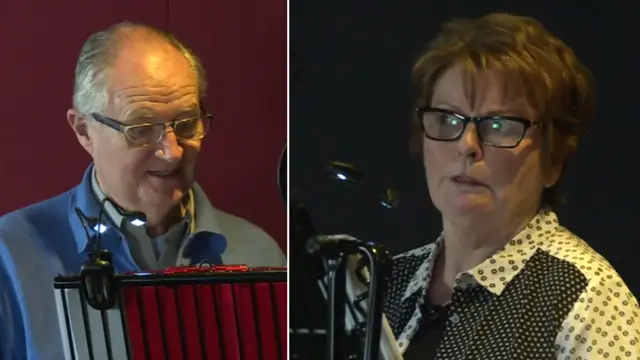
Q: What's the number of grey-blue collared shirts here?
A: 1